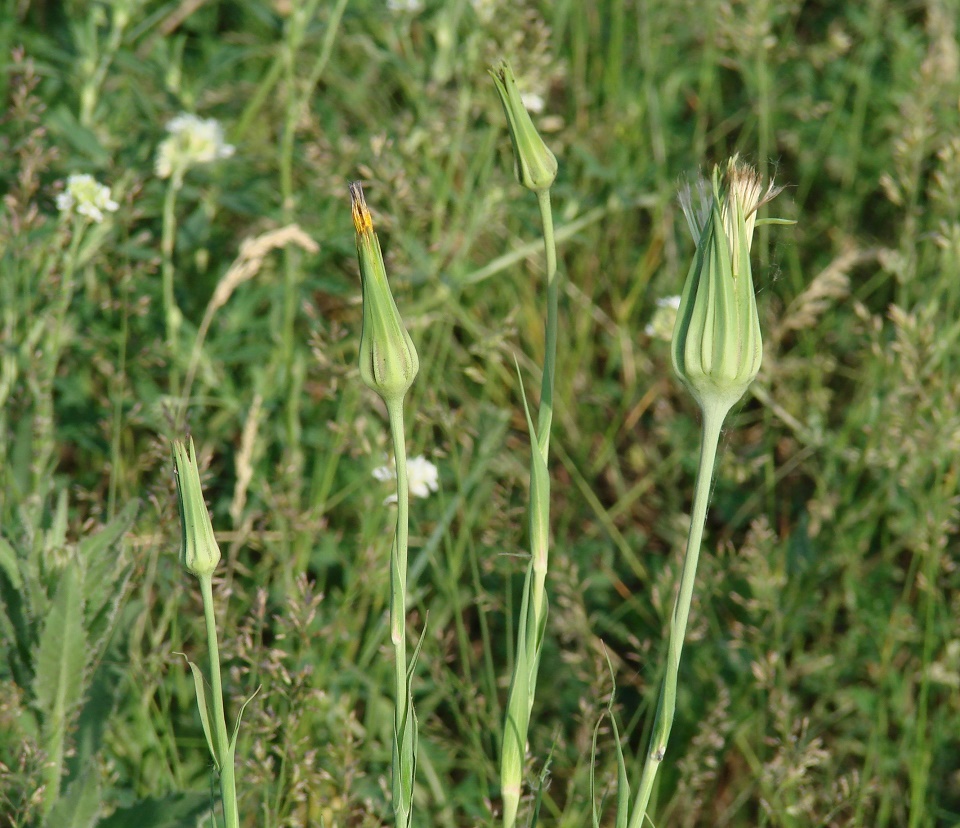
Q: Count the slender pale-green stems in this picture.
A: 4